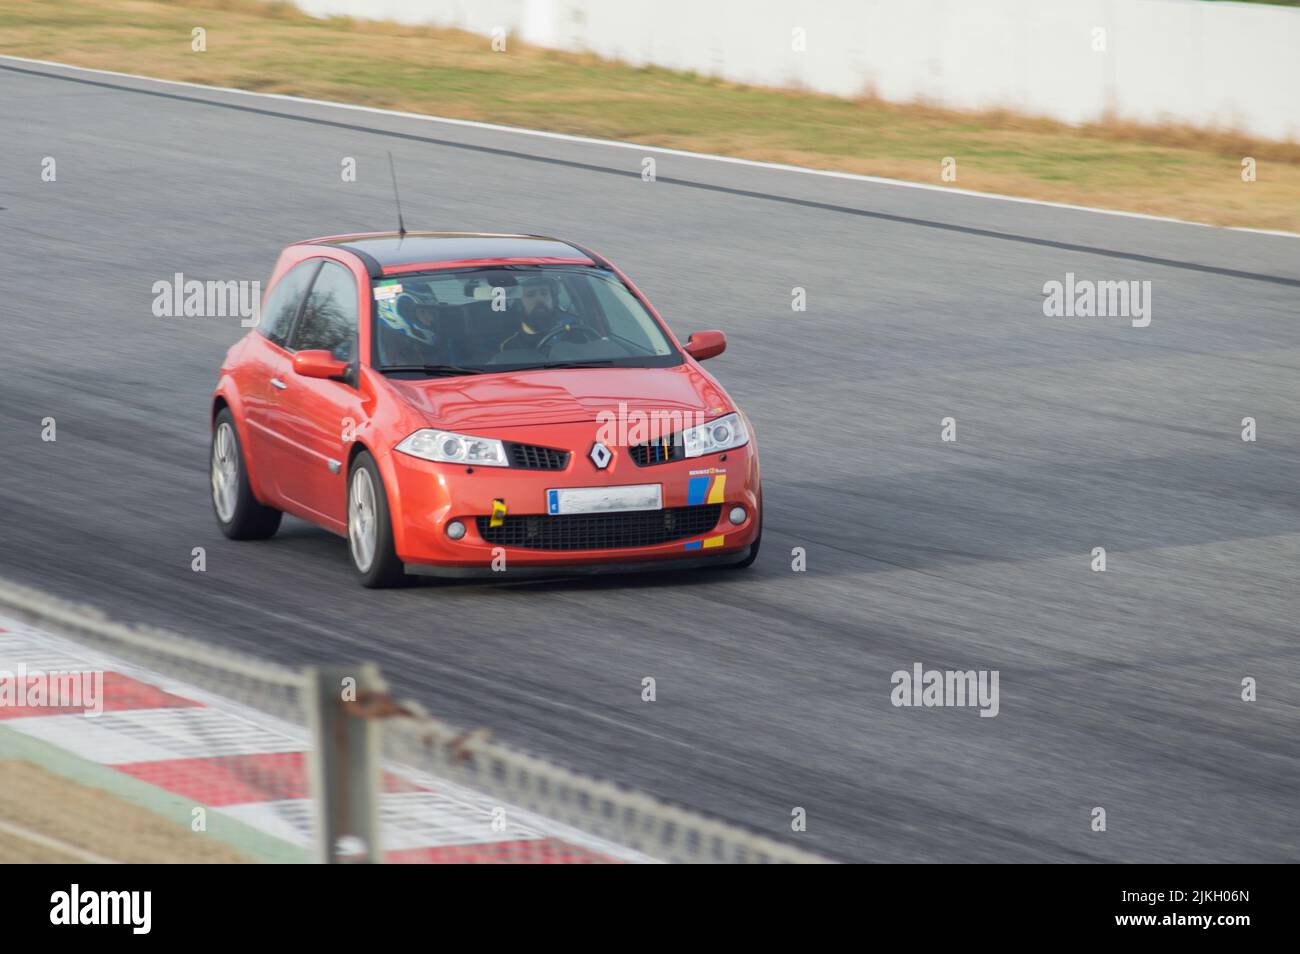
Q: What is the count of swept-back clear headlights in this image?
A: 2